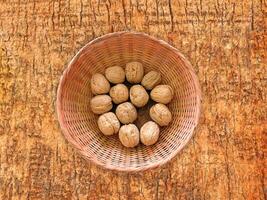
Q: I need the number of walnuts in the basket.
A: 13